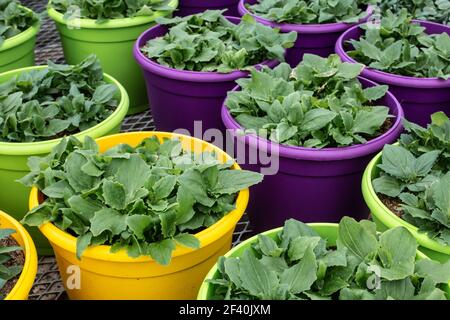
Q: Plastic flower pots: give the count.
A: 12